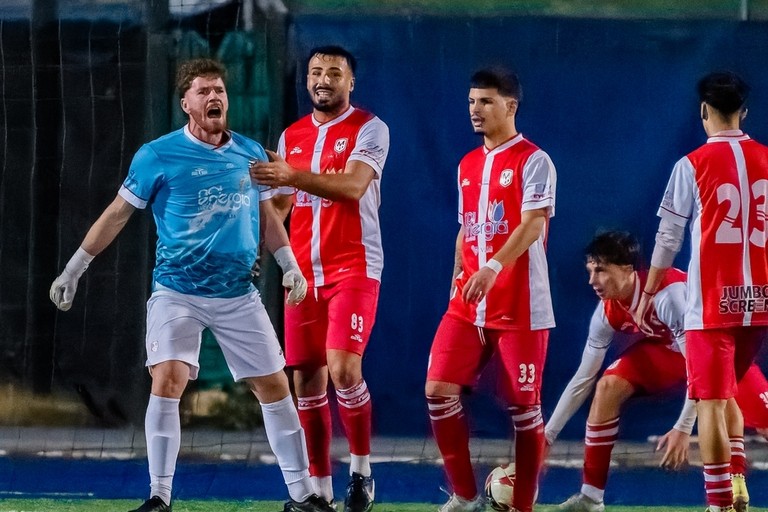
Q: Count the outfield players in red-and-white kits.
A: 4